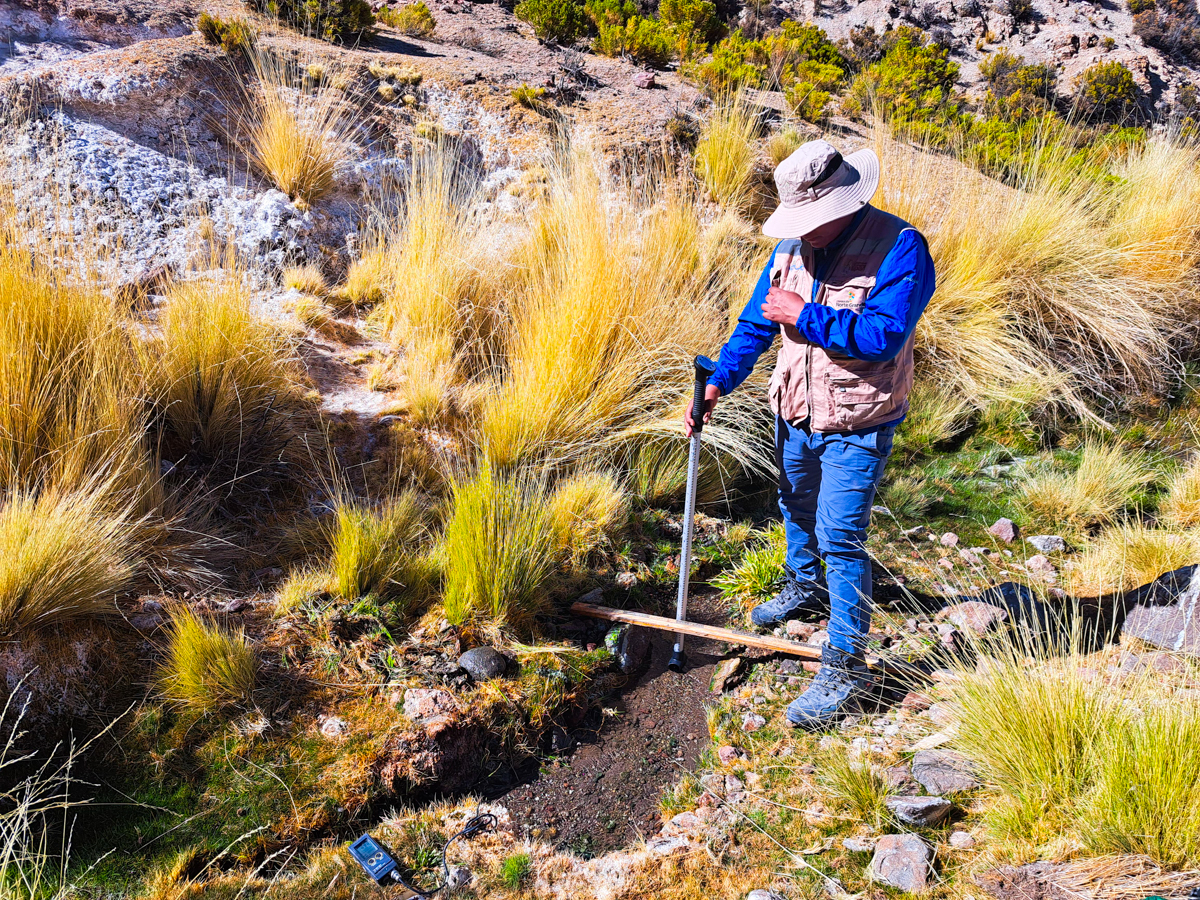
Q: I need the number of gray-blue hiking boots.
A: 2